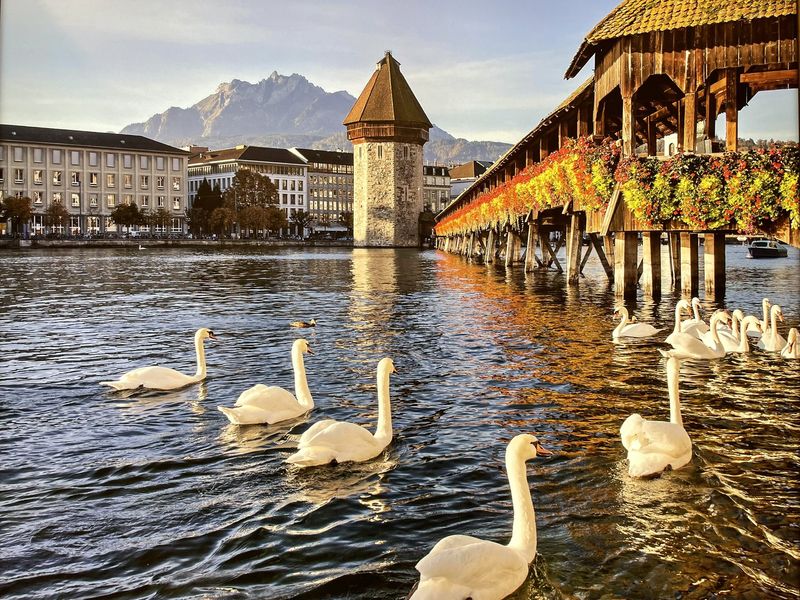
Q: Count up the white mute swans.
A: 14